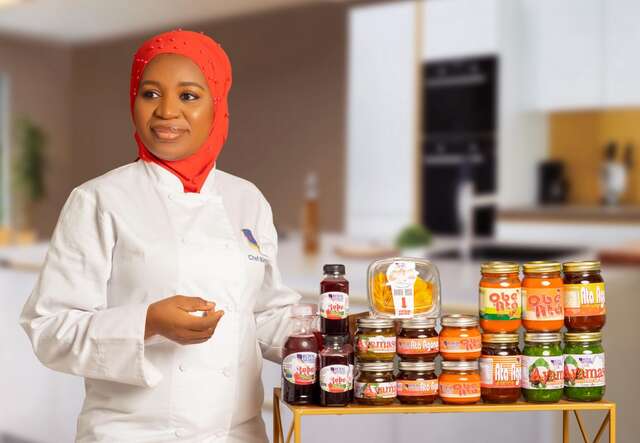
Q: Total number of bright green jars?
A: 2